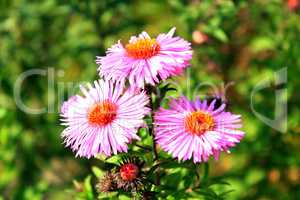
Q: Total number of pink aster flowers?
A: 3